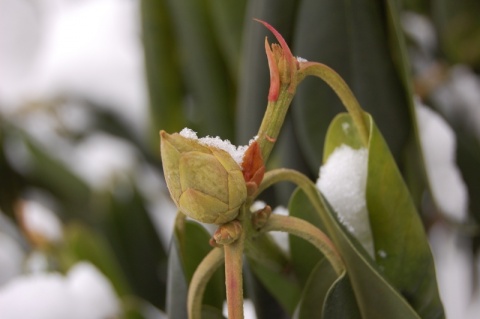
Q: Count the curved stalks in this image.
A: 4